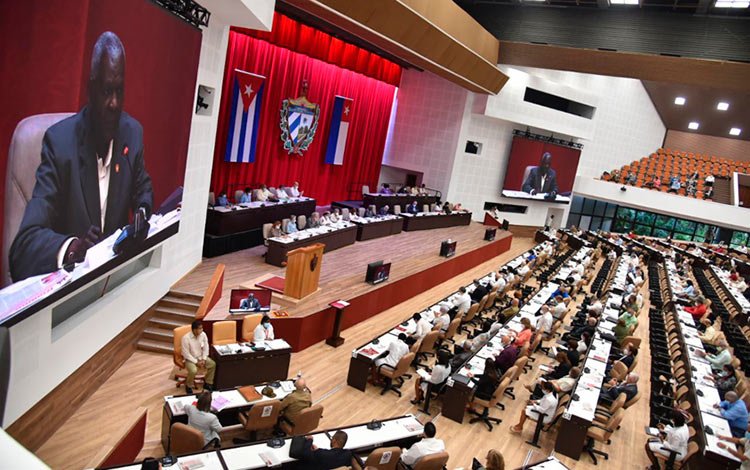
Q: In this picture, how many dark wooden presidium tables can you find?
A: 5